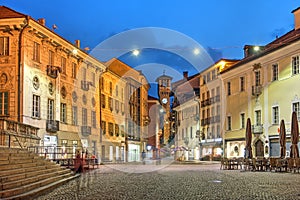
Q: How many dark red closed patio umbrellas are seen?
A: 3